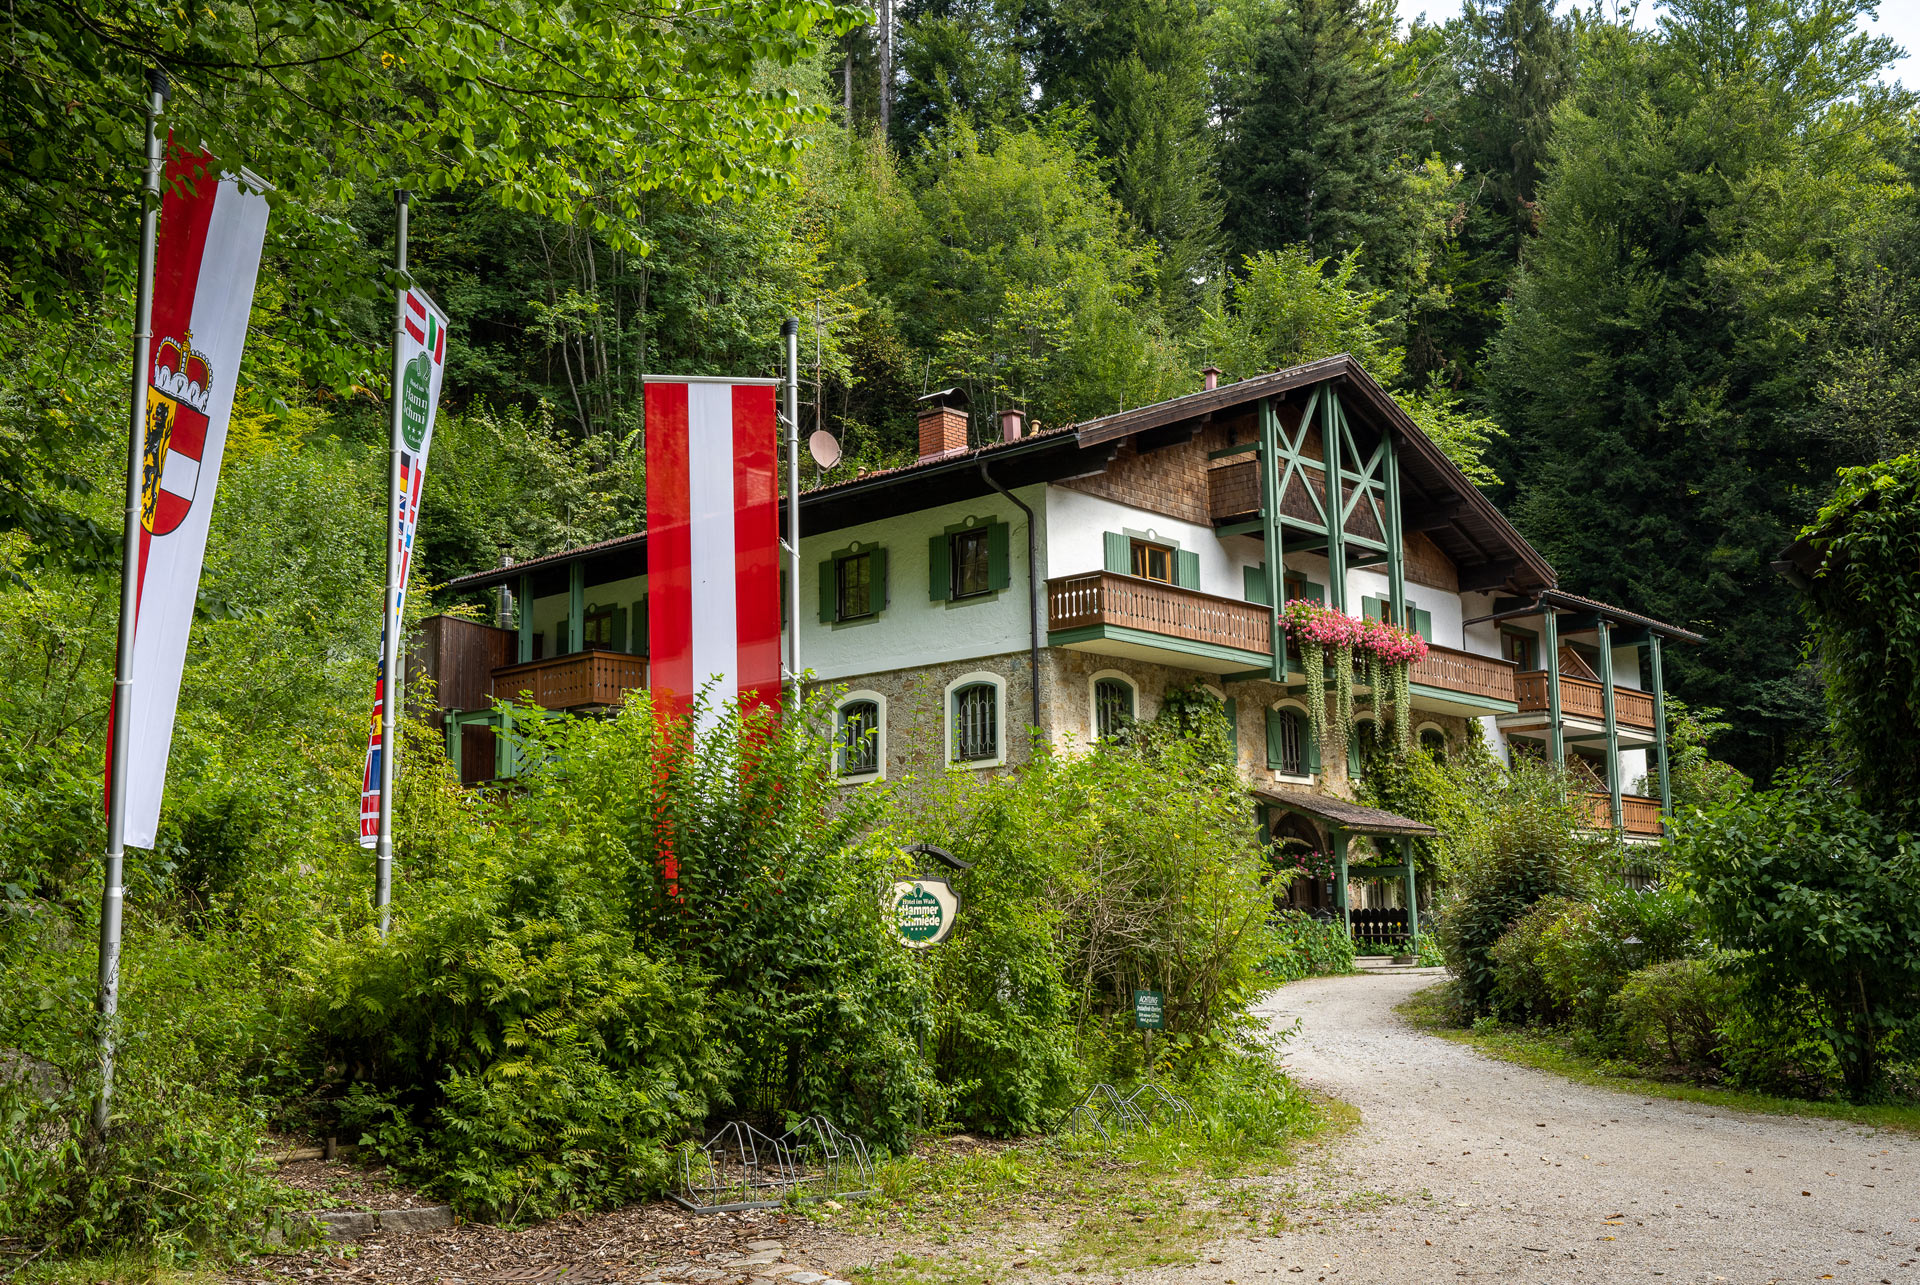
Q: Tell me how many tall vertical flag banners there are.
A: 3